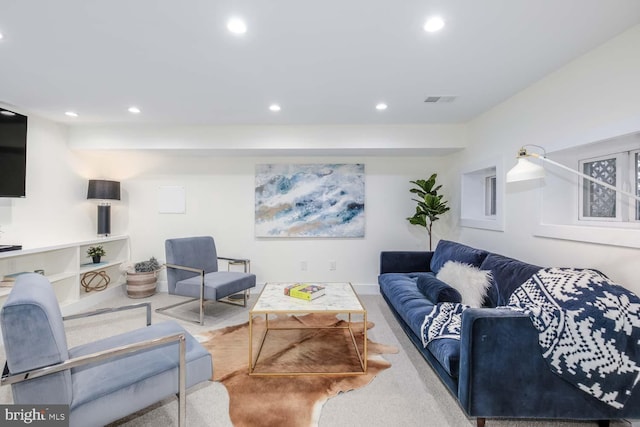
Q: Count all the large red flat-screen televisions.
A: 0